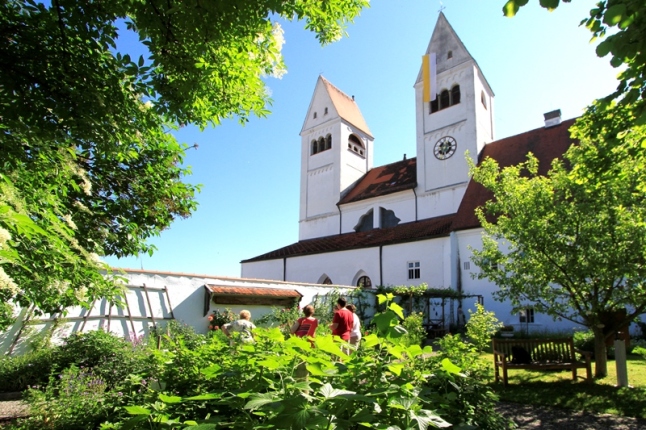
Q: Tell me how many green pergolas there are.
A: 1